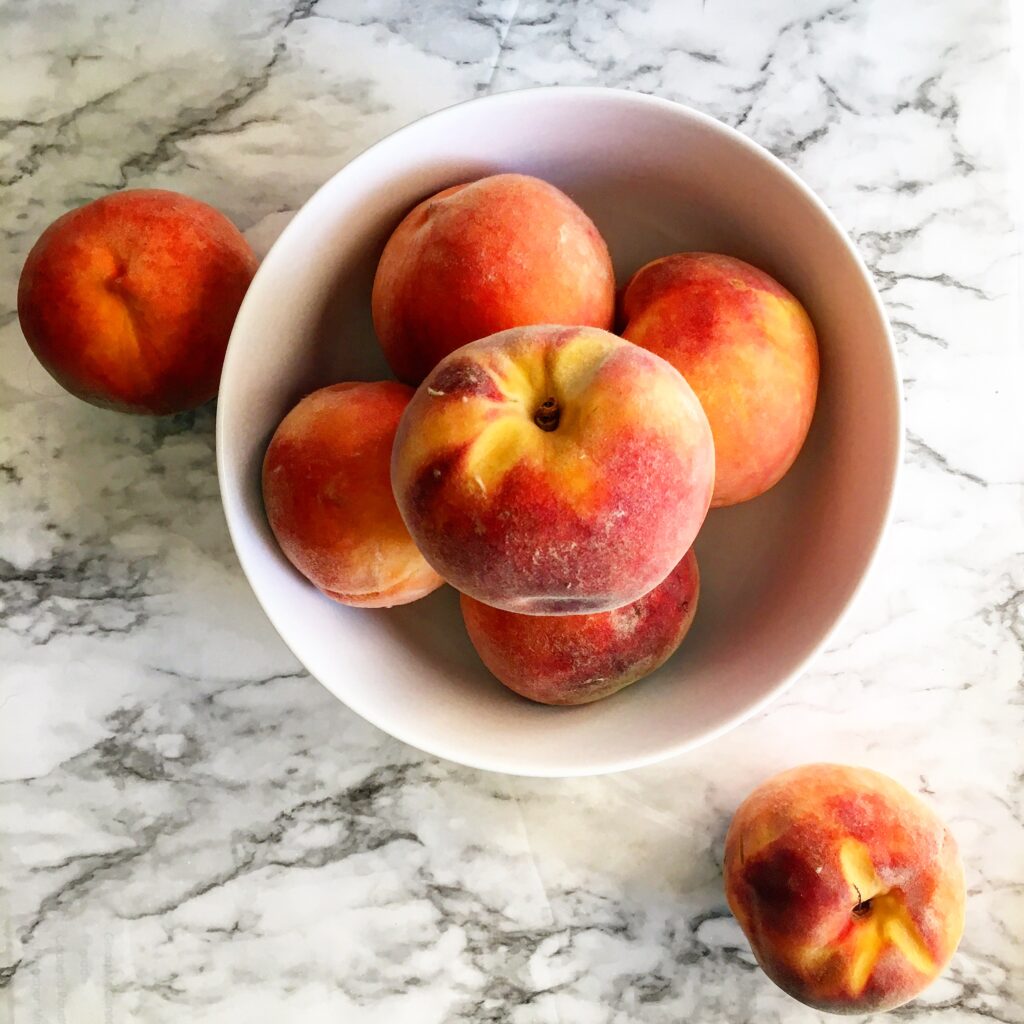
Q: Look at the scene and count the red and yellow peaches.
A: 7